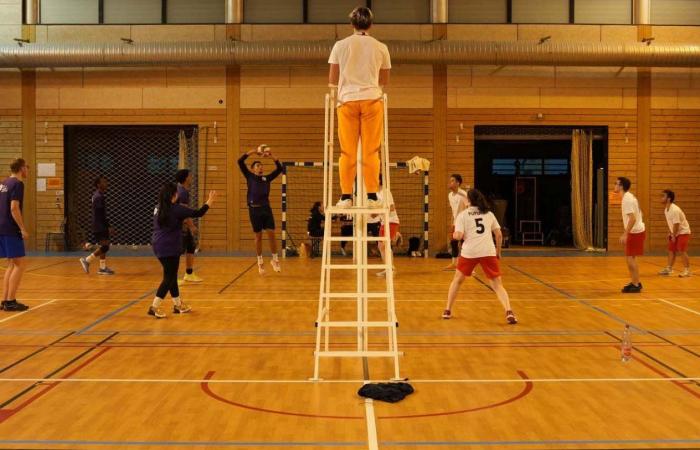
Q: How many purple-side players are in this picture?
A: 5